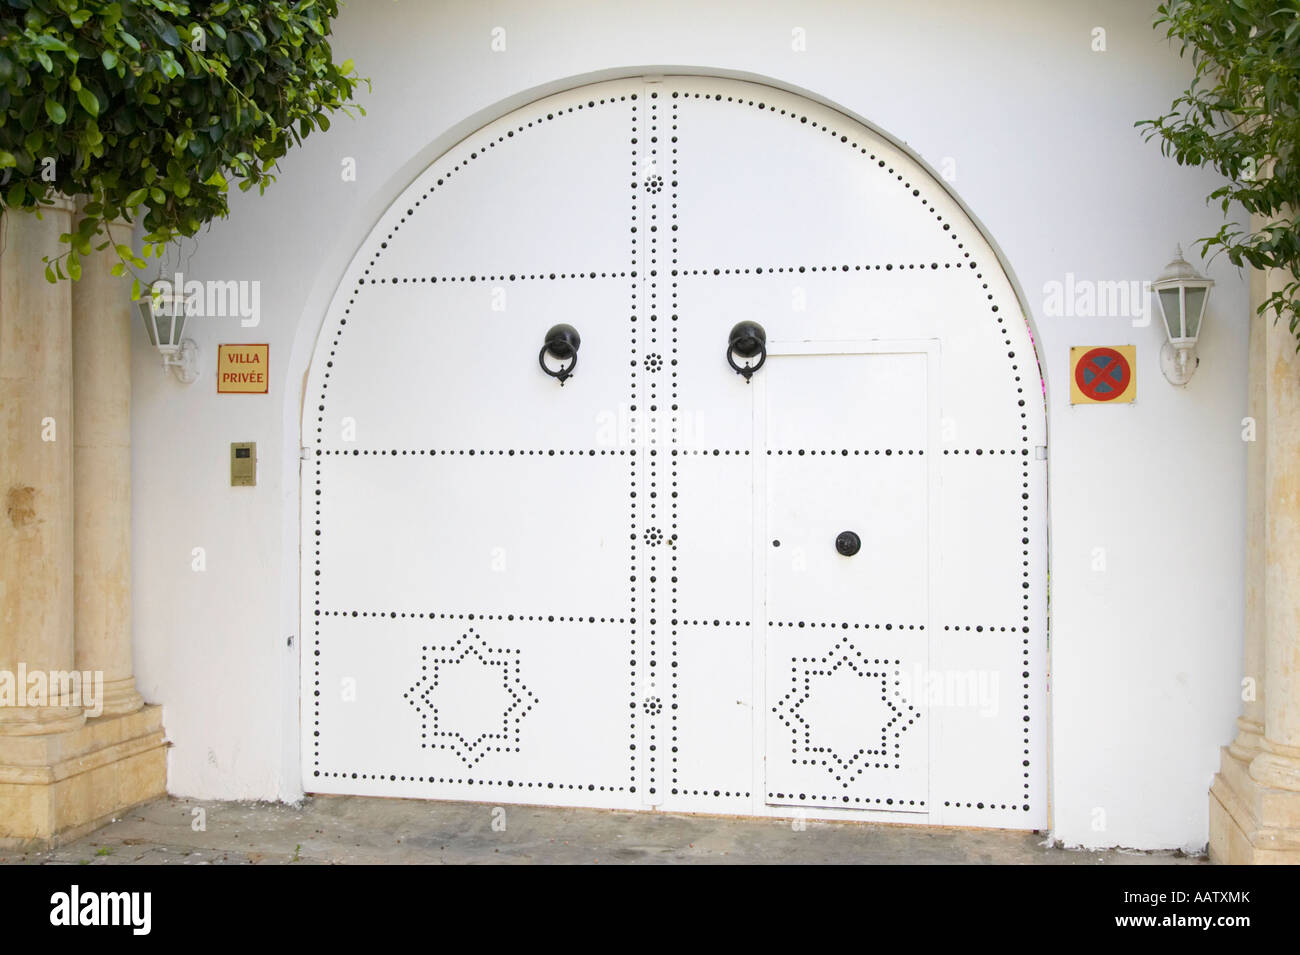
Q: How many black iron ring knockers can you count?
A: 2